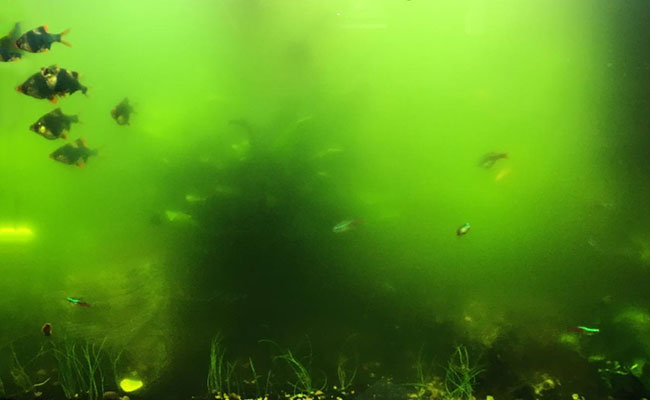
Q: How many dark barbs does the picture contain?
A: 7